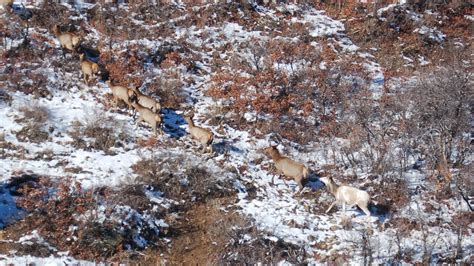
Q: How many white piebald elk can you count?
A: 1